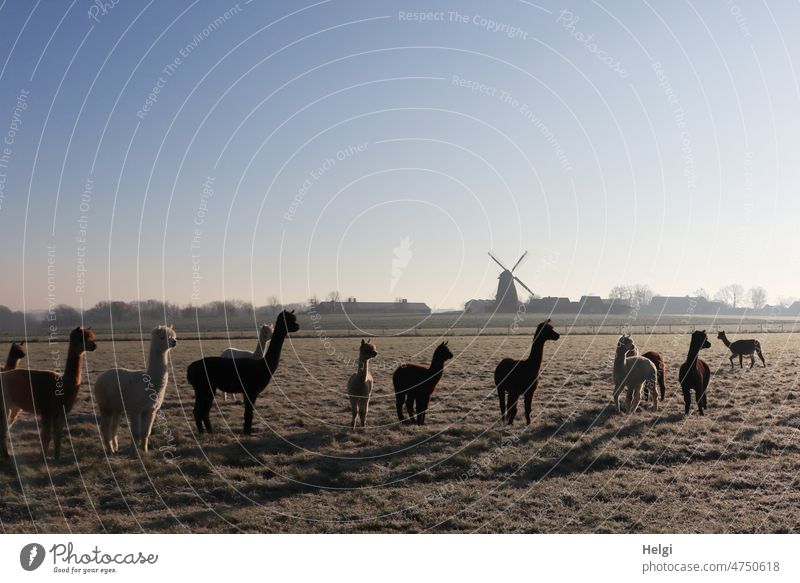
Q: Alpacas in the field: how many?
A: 12